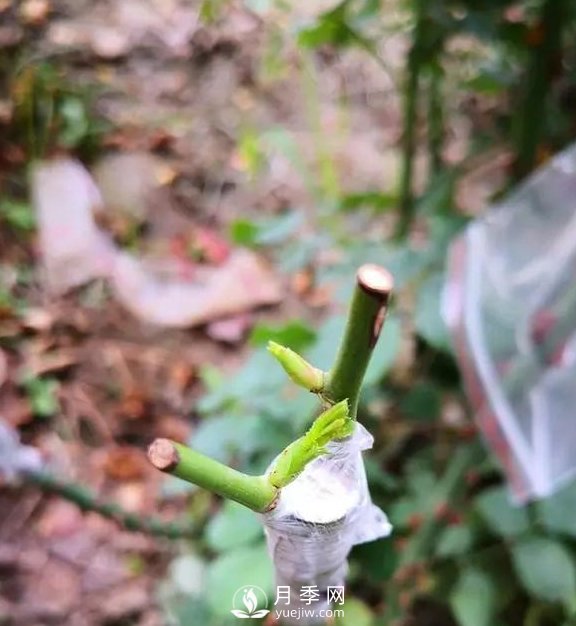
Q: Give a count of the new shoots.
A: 2